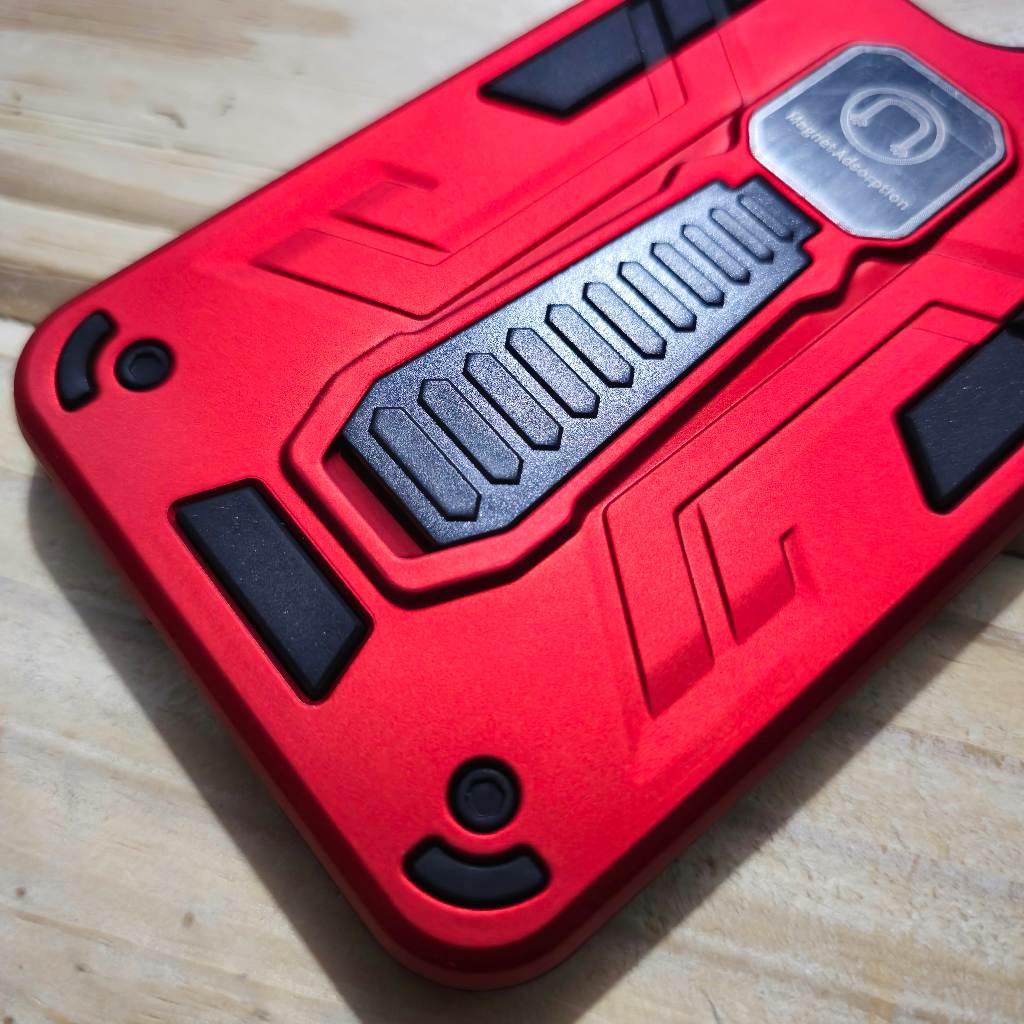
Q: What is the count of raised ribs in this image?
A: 11